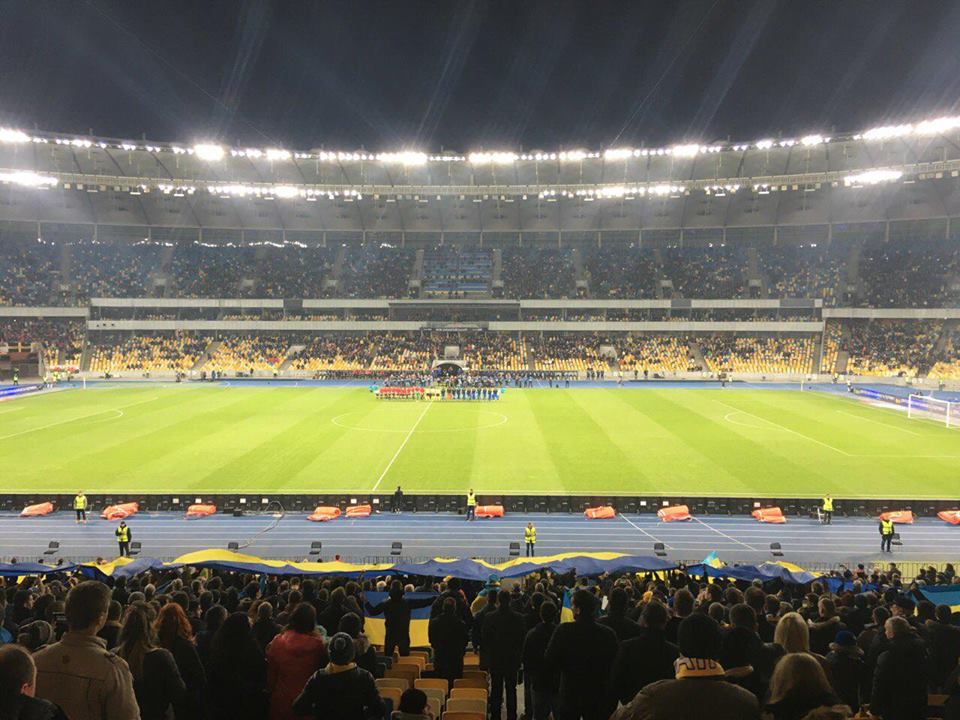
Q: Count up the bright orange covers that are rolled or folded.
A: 11